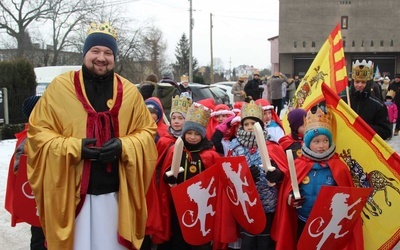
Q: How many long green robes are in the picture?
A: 0